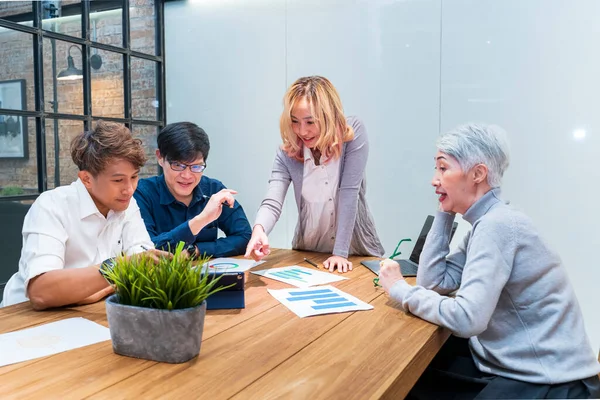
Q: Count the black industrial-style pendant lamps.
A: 1